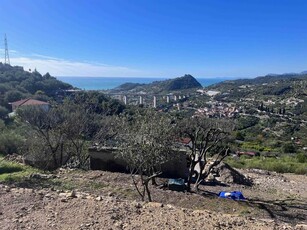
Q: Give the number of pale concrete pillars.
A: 7